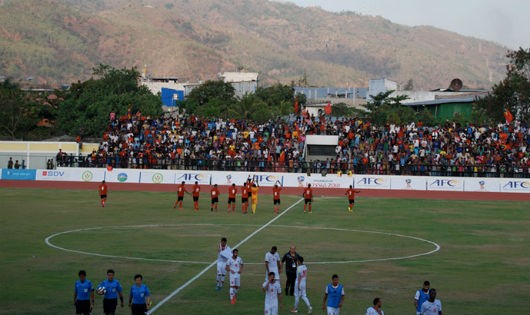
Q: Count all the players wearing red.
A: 10